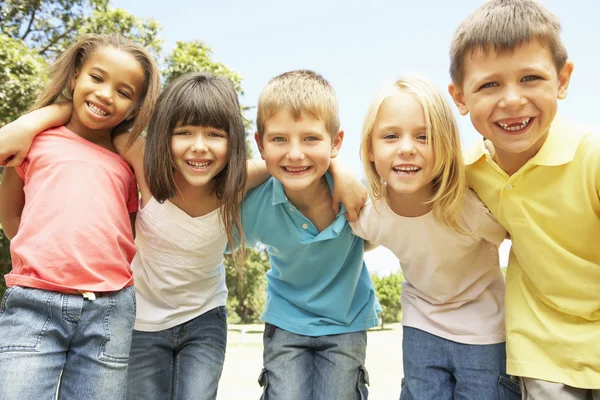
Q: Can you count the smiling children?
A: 5